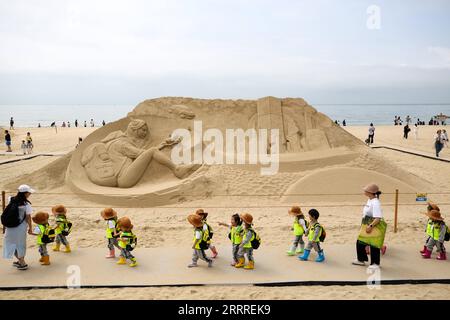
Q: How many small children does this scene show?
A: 12